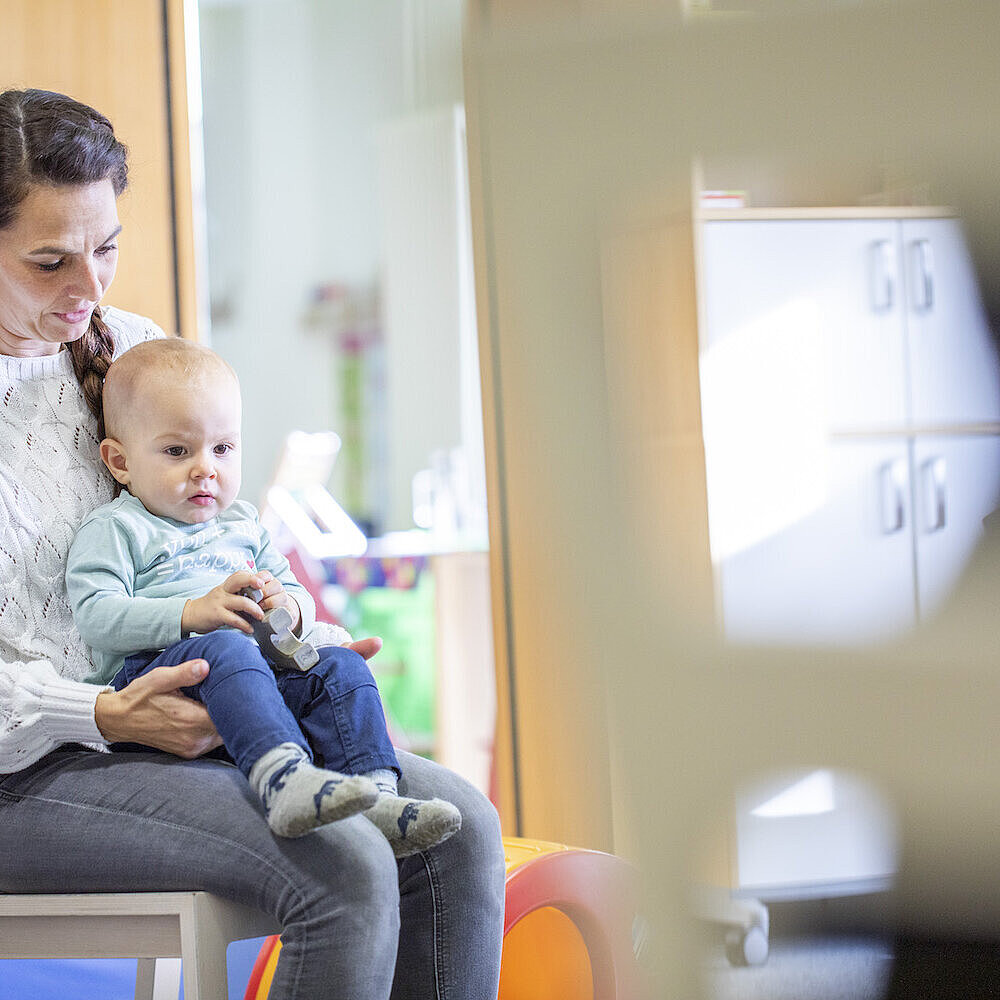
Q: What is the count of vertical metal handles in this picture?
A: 4